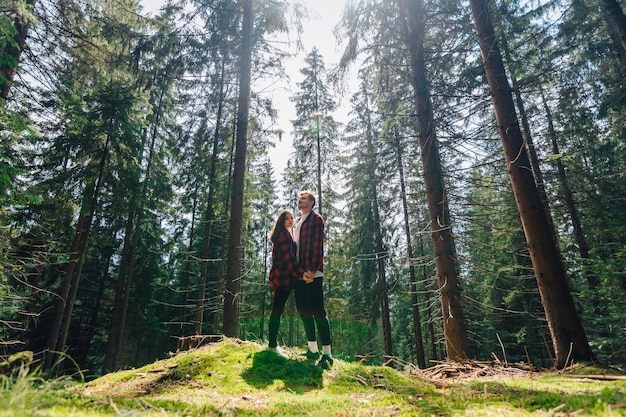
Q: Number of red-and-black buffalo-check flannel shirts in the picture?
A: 2